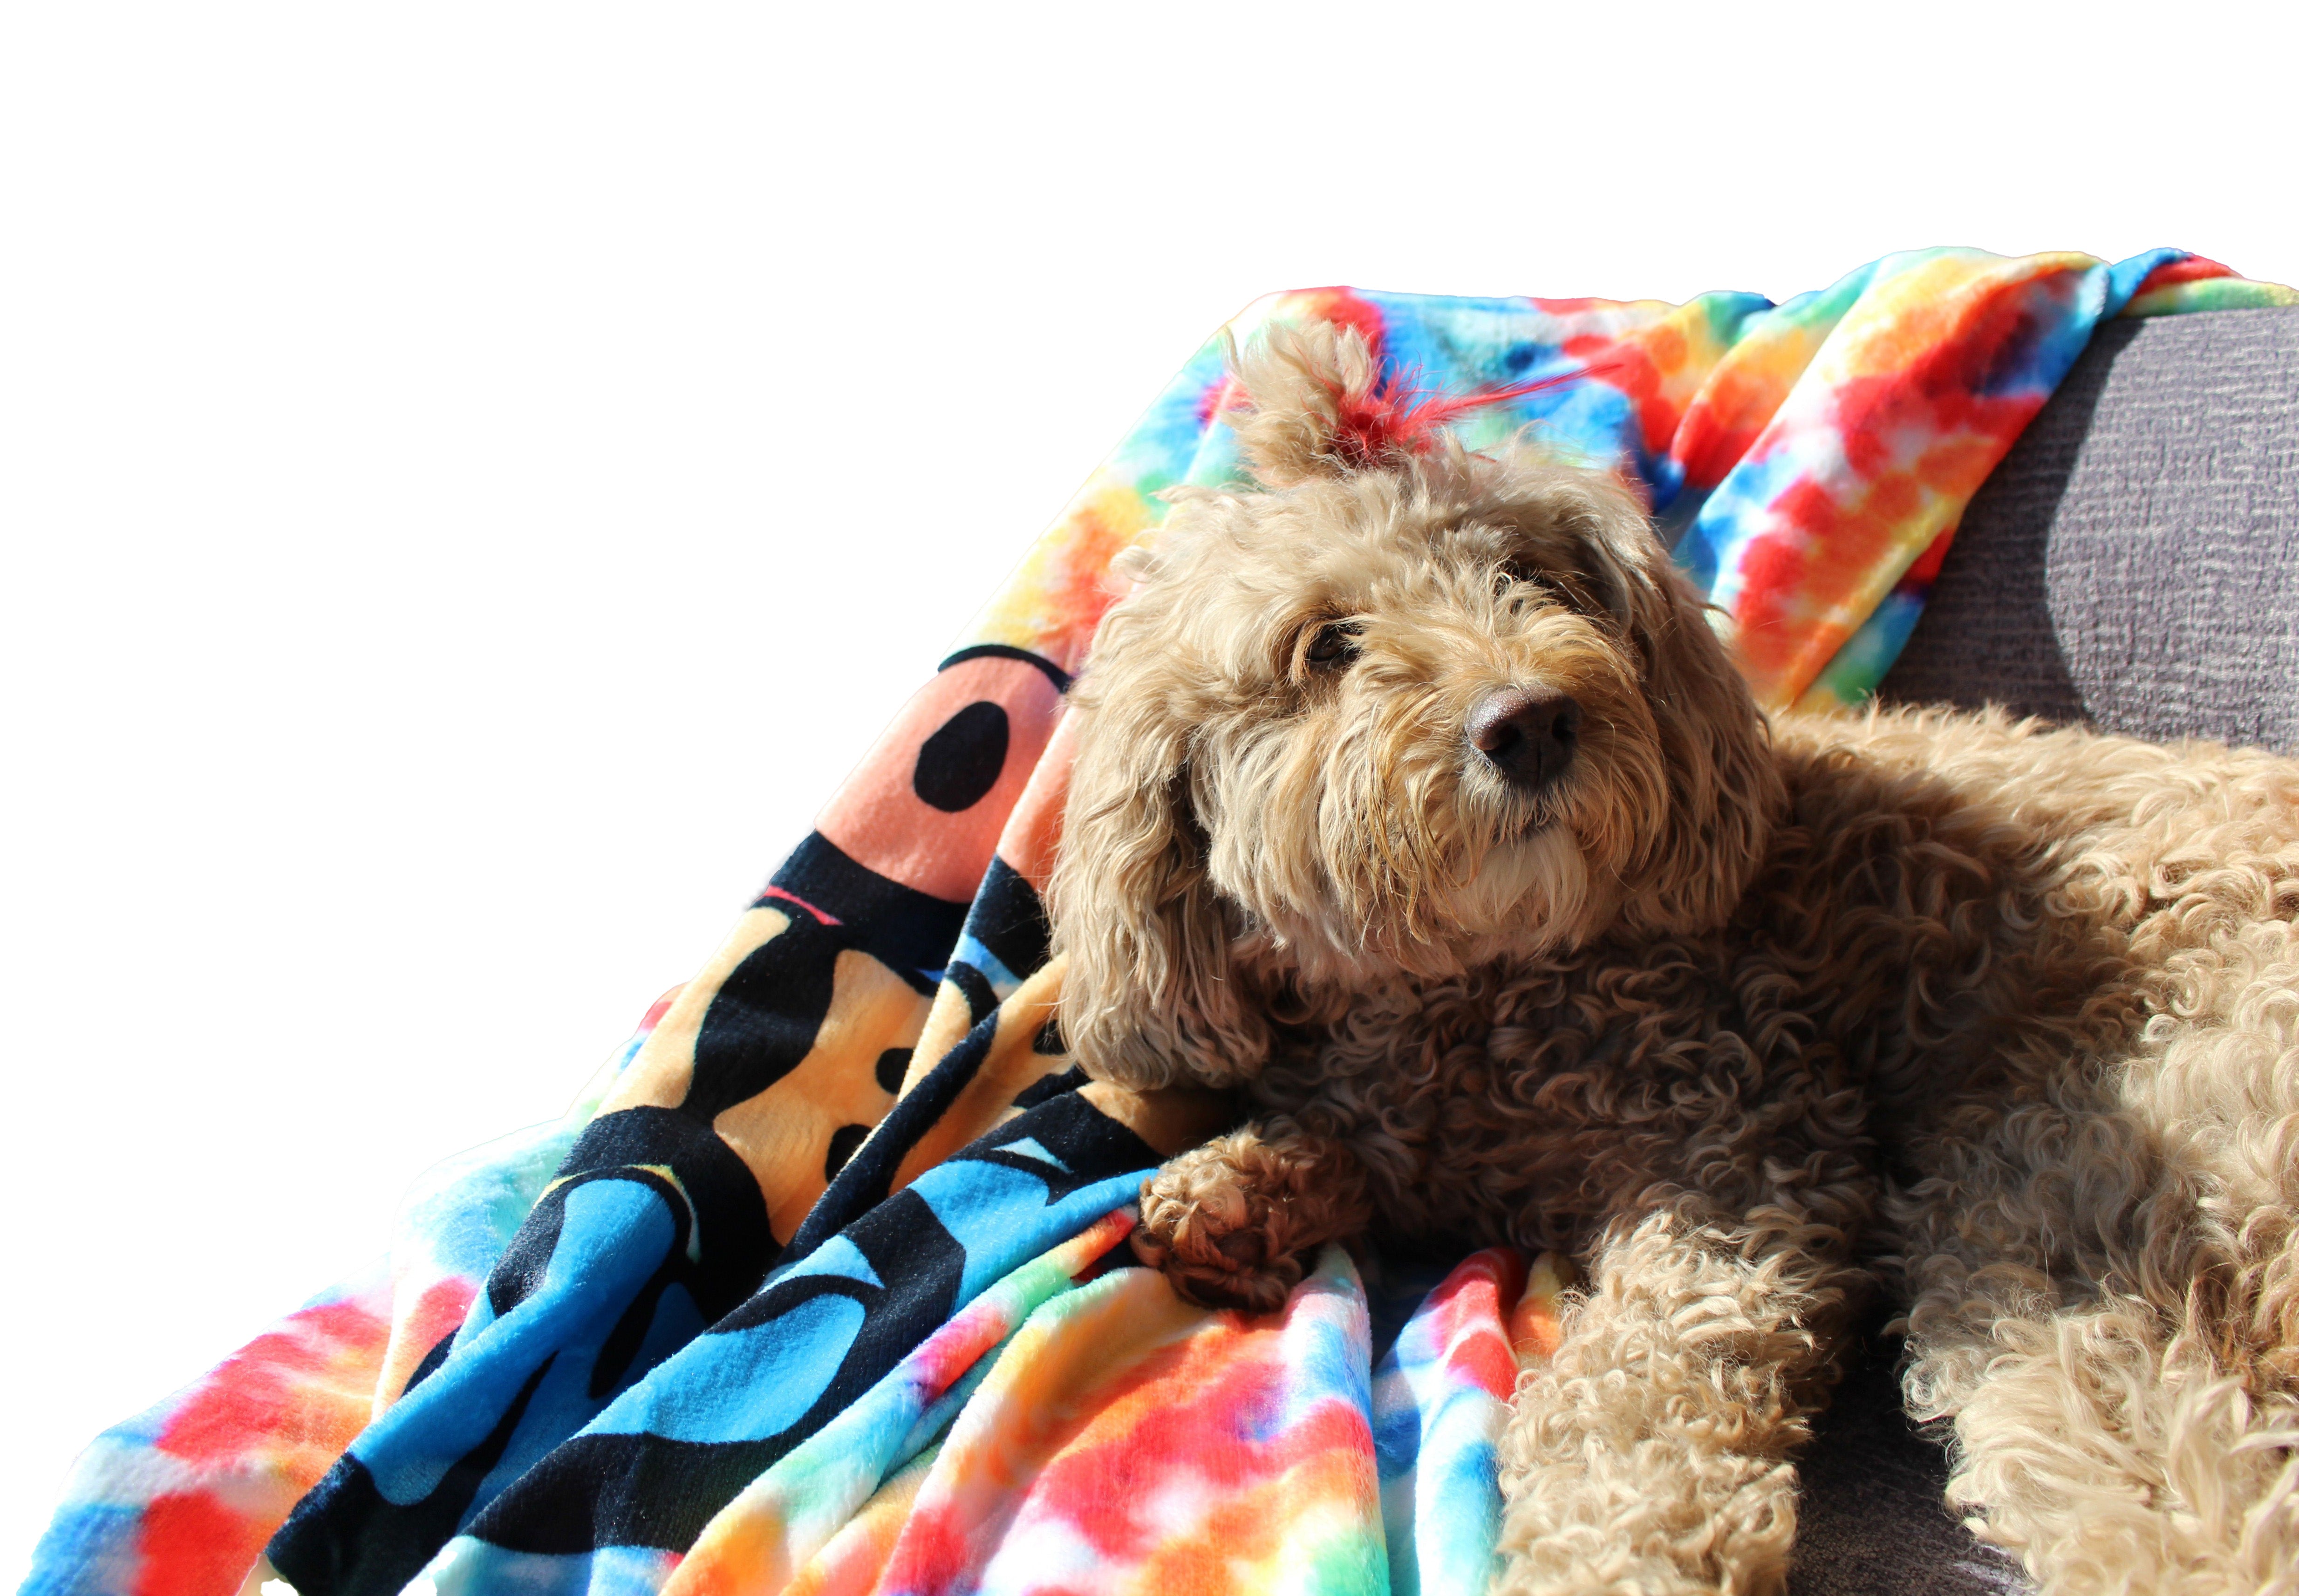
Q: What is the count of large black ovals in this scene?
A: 1